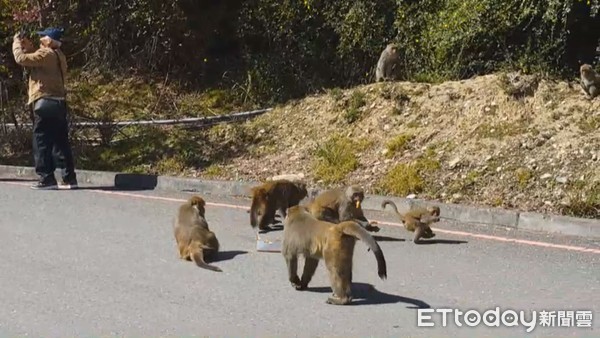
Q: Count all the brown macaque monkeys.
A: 7